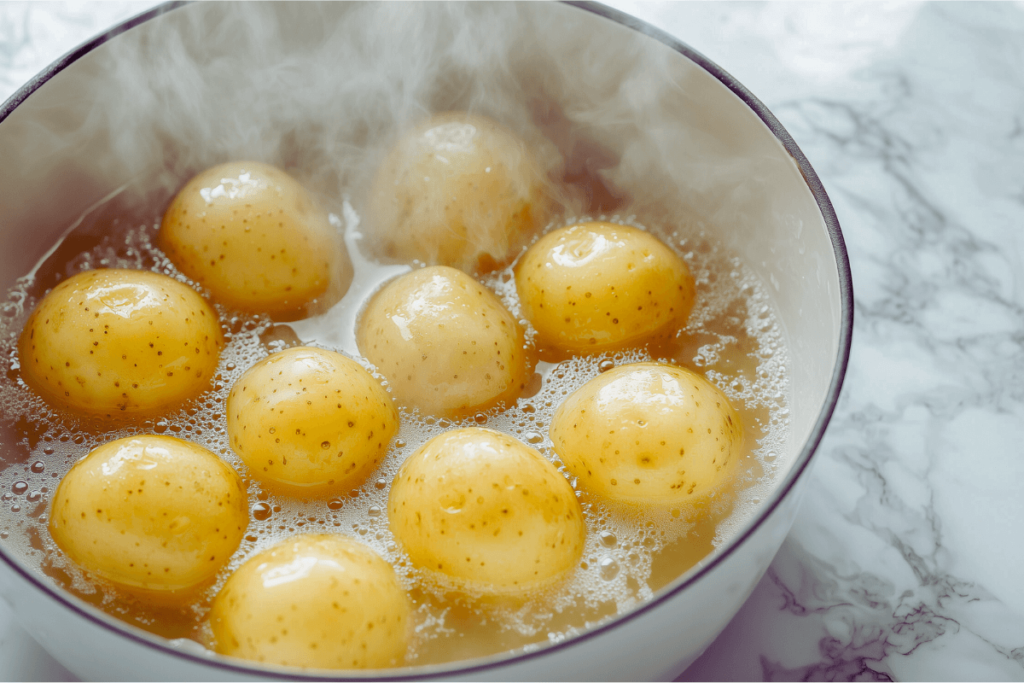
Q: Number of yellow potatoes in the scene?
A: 10